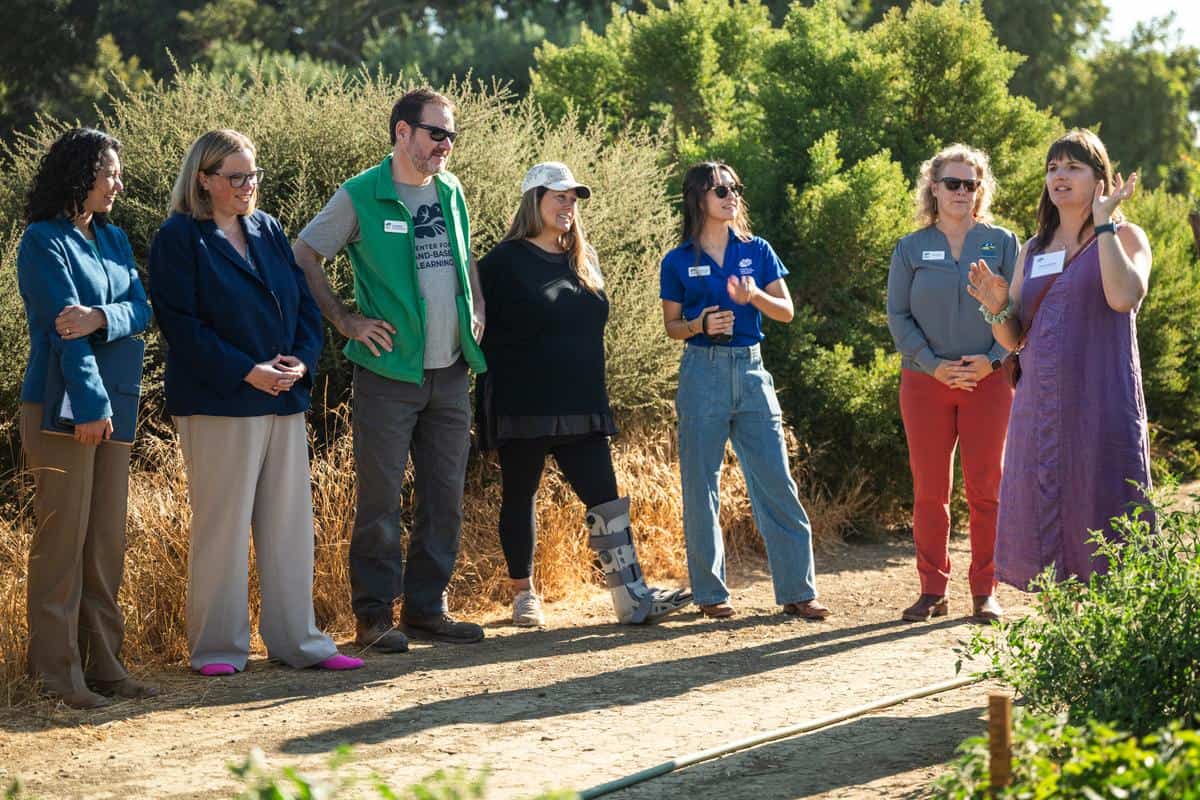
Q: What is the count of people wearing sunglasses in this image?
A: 3